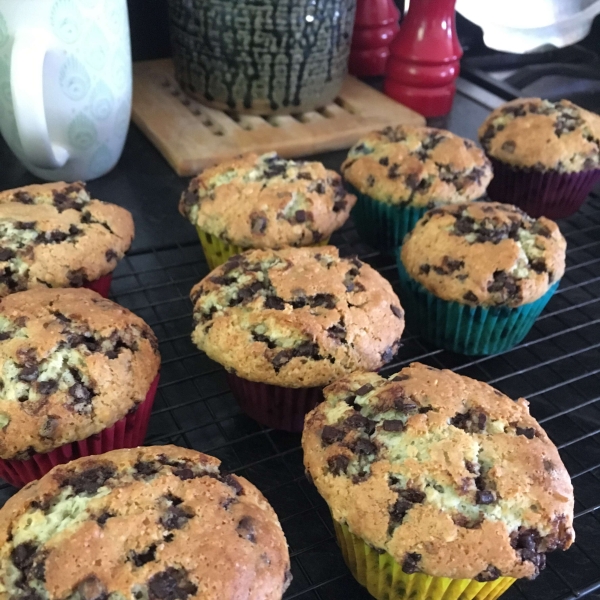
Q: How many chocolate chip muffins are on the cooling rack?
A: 9